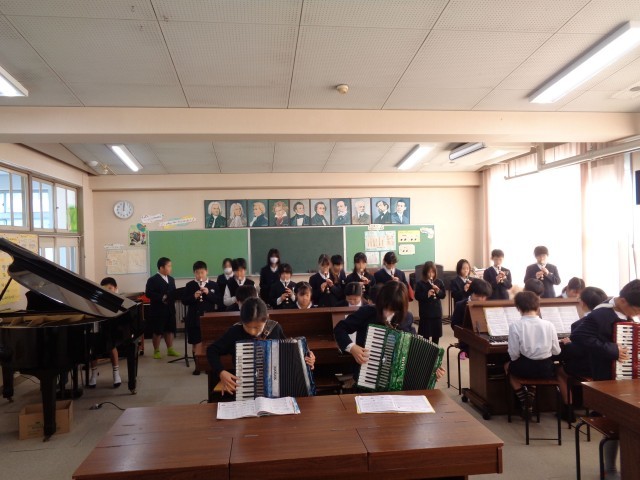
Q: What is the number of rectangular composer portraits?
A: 10